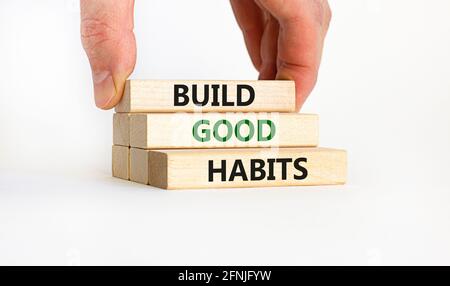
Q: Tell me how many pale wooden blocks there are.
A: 6